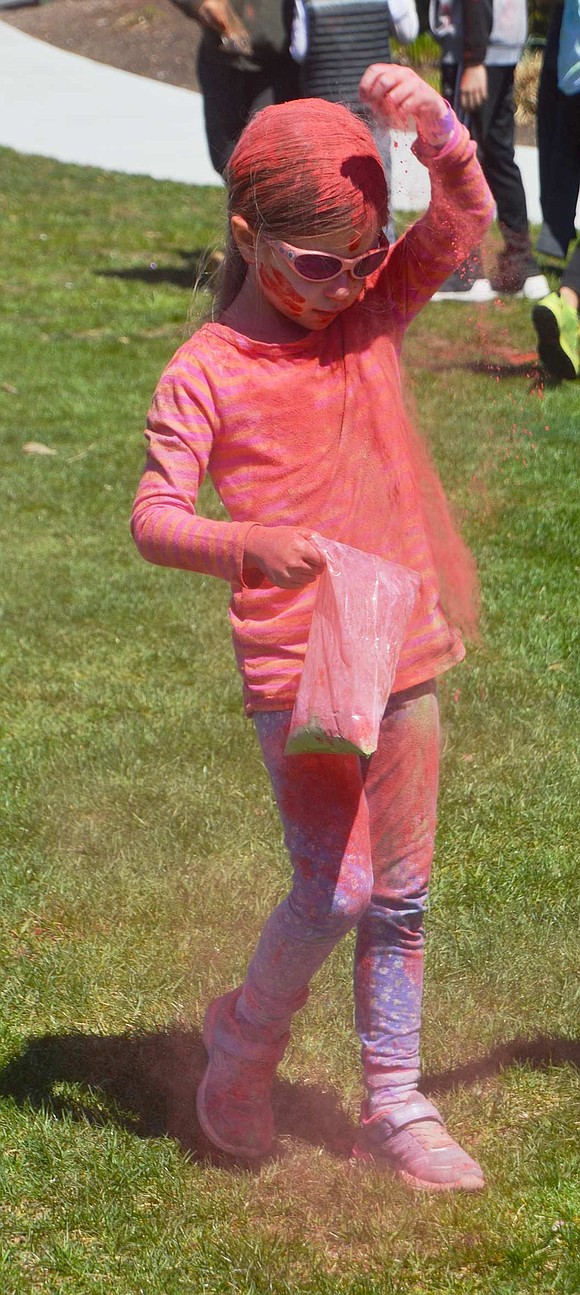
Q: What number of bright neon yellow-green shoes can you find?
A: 1